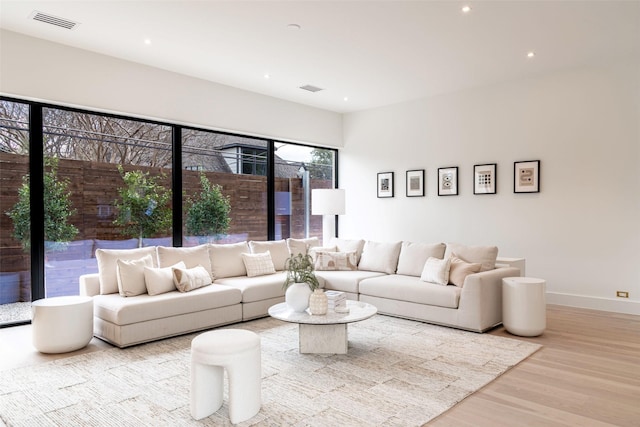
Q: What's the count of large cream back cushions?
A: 9